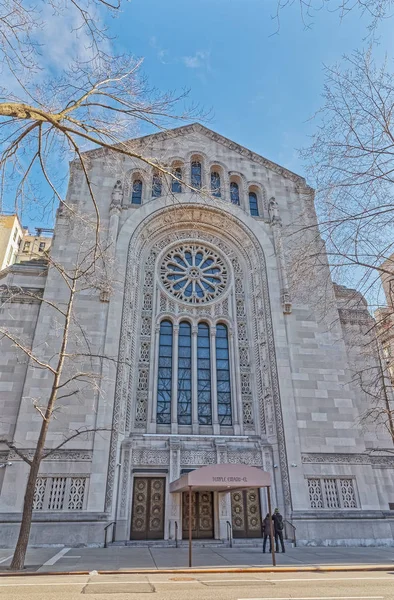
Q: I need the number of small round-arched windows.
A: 7